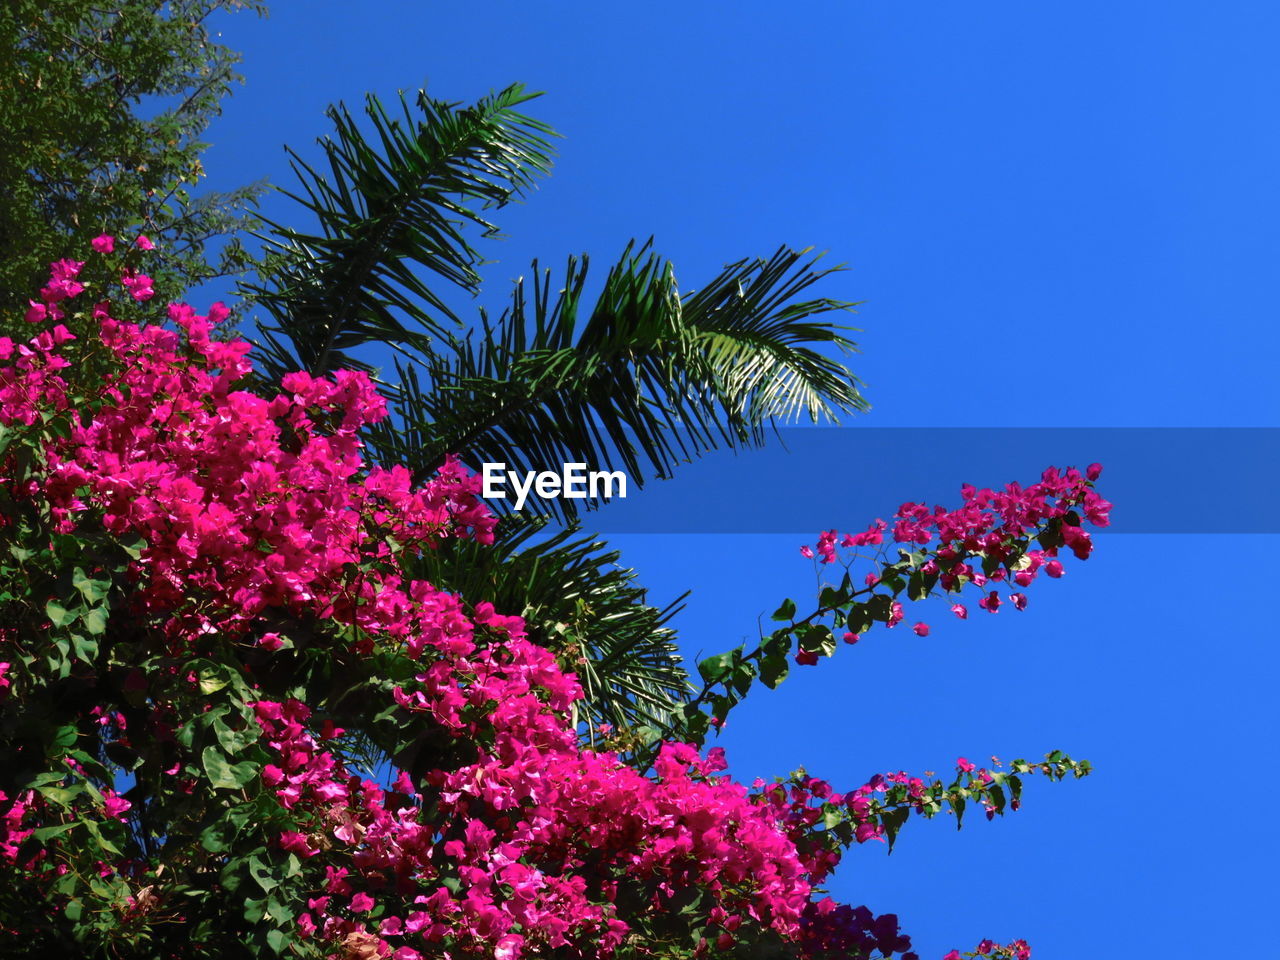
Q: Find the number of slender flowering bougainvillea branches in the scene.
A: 2